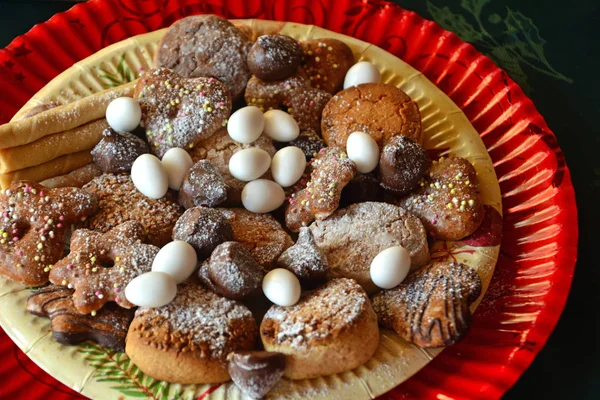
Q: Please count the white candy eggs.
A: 14